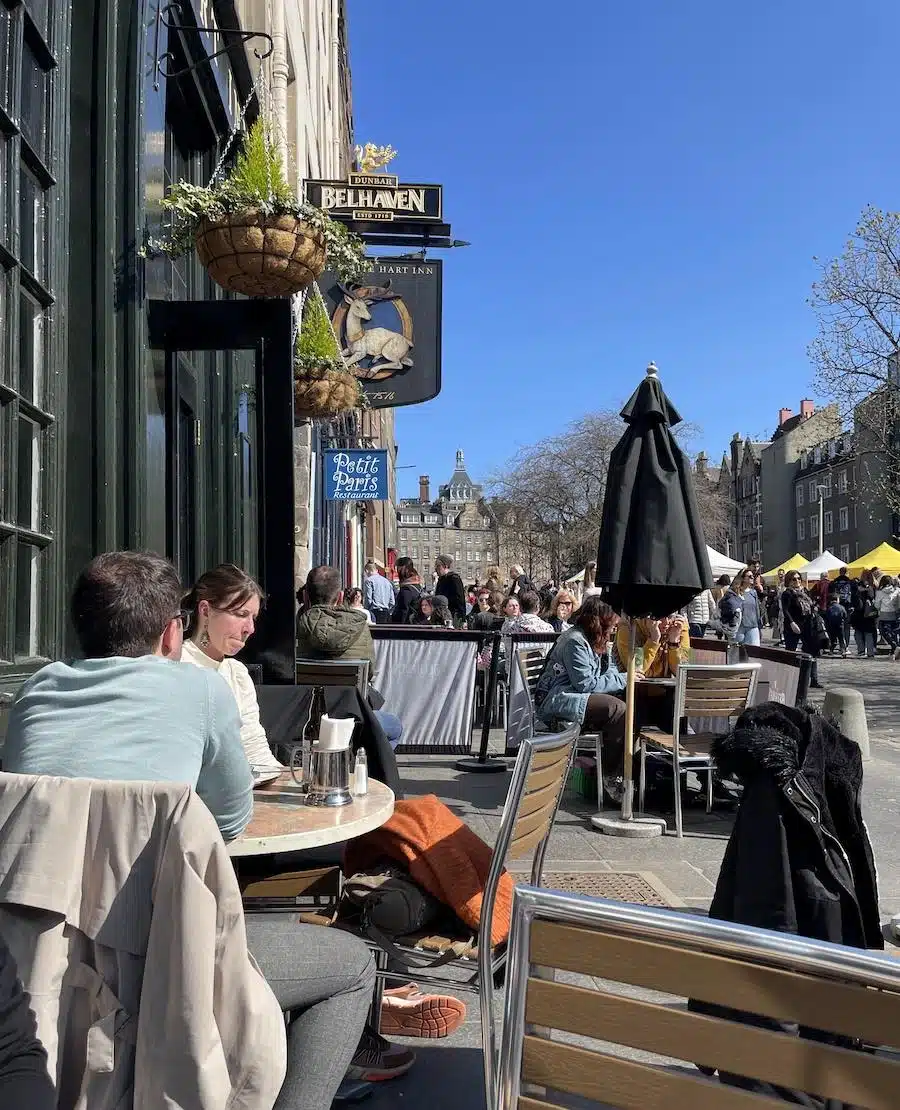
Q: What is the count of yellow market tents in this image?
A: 2